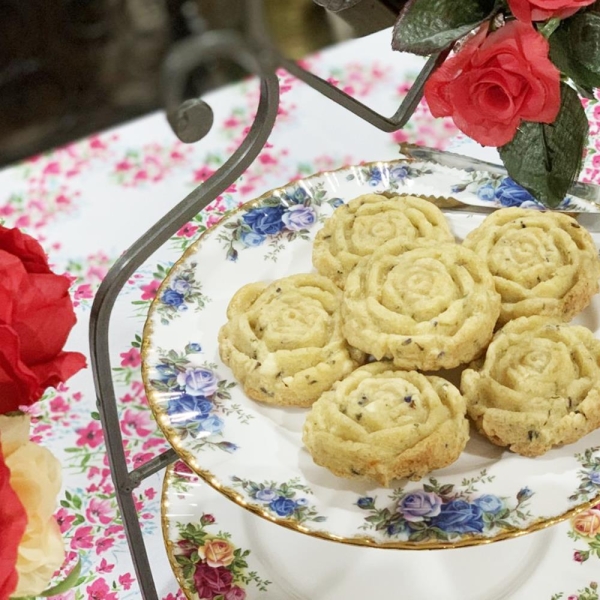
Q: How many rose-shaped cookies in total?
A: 6